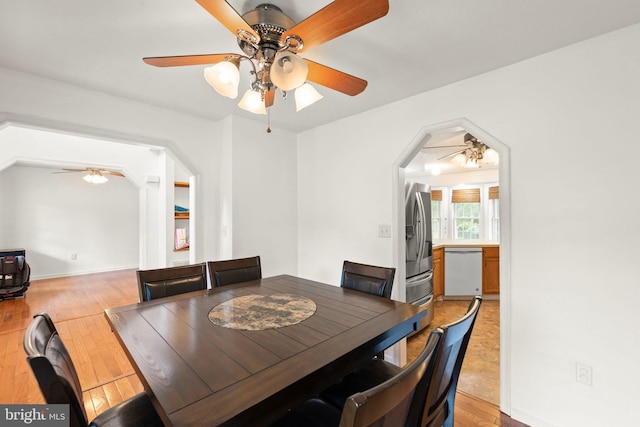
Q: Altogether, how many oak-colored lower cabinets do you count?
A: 2